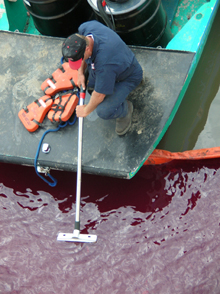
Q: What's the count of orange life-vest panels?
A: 3